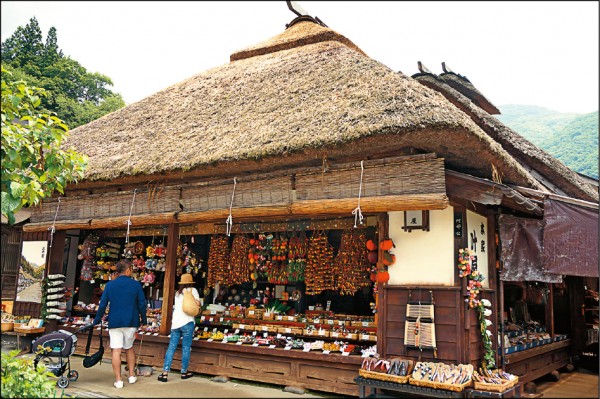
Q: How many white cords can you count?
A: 4